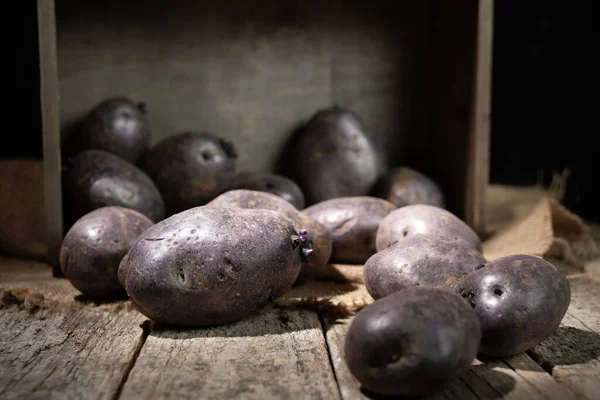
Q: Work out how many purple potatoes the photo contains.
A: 14